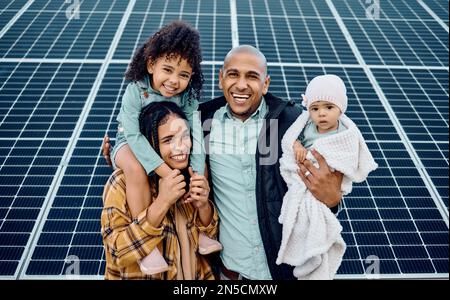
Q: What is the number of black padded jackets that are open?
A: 1